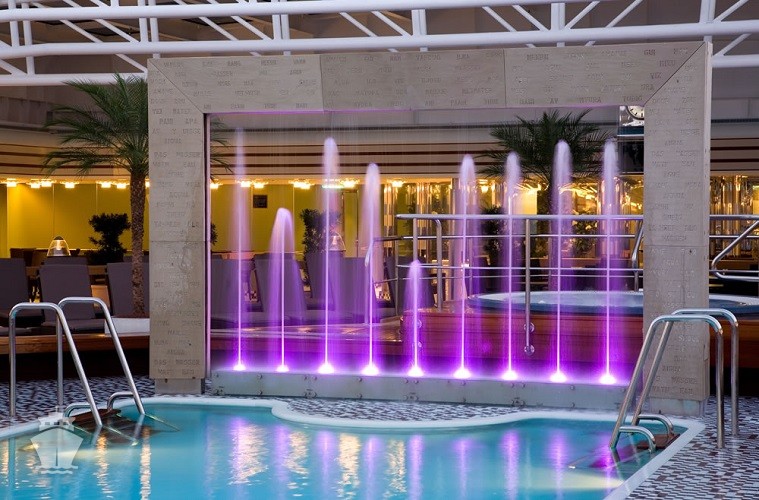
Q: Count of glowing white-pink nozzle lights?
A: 9